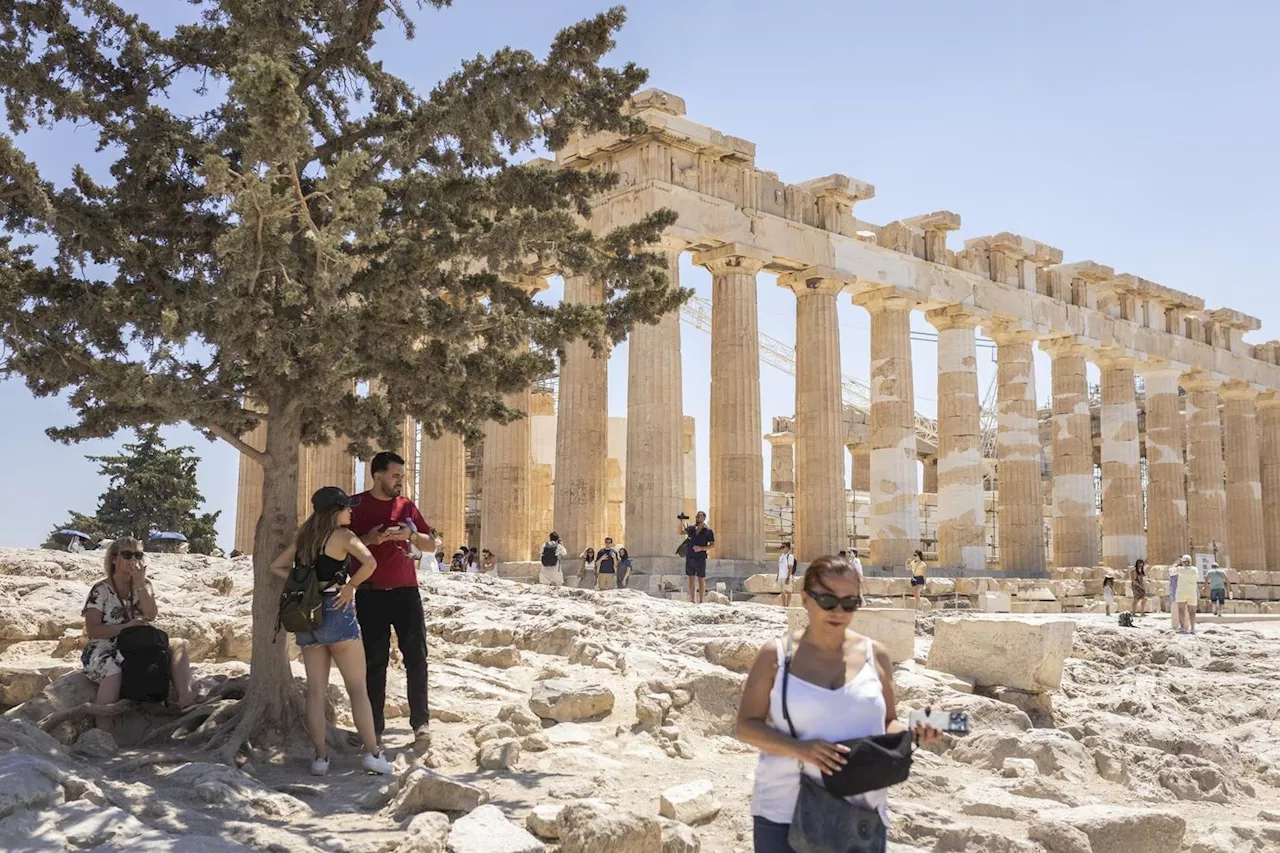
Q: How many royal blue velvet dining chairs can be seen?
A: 0